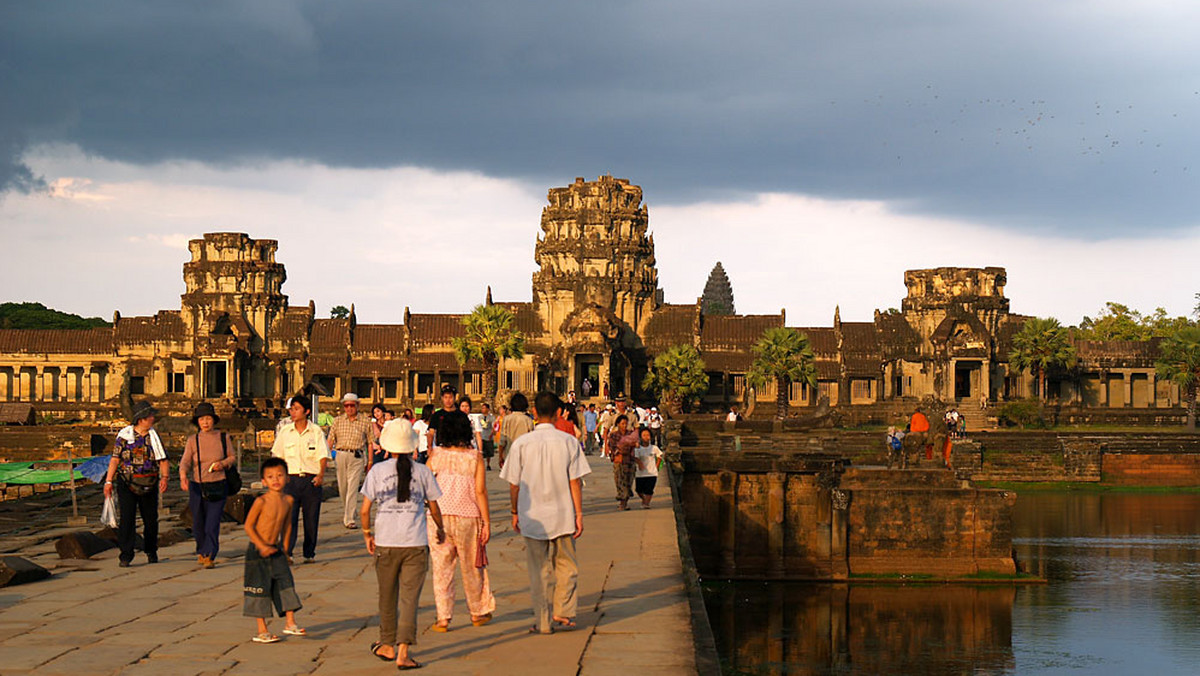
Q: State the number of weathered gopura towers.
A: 3